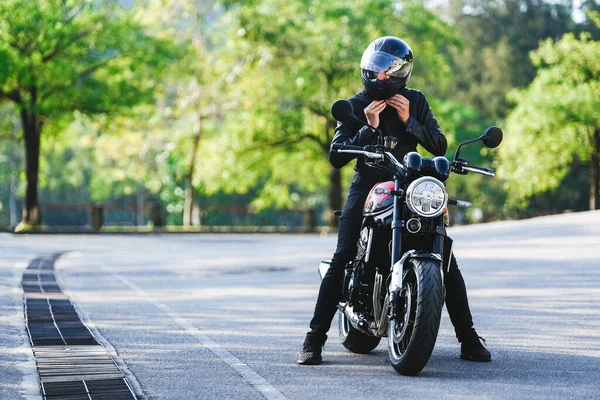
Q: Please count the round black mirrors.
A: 2